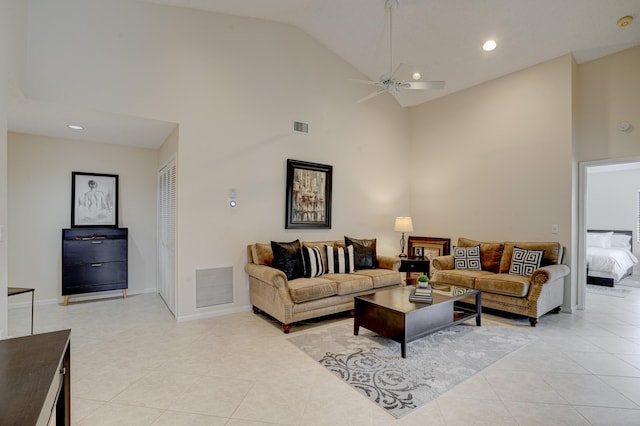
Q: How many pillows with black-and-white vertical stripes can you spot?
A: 2